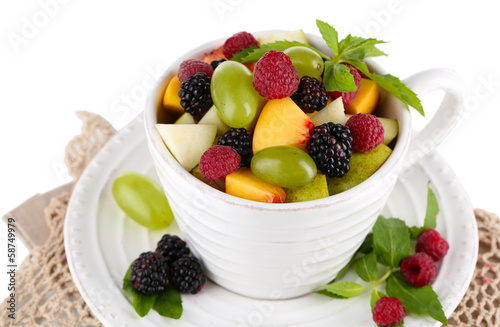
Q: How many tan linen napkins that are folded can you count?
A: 1